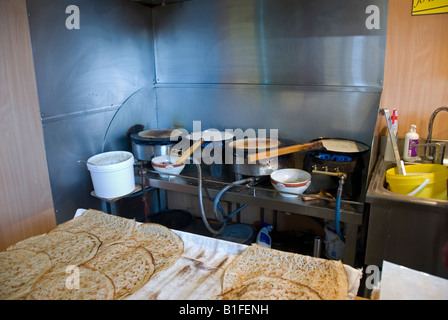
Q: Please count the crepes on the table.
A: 8